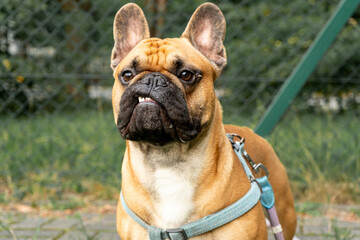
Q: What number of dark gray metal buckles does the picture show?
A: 1